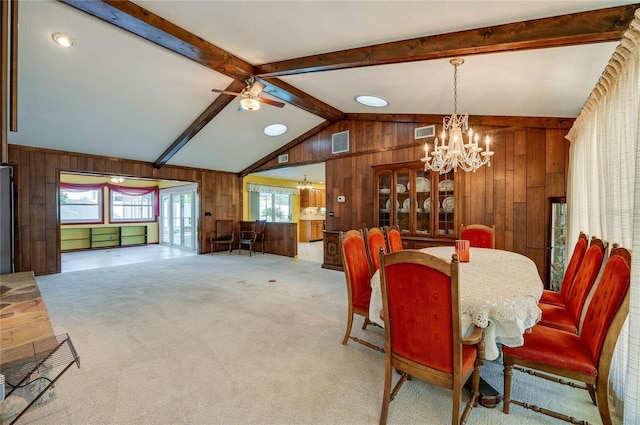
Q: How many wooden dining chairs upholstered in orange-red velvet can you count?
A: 8